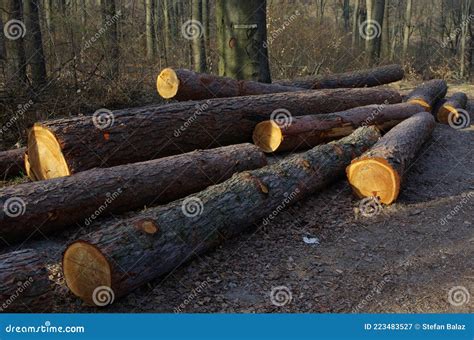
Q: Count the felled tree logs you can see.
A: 11